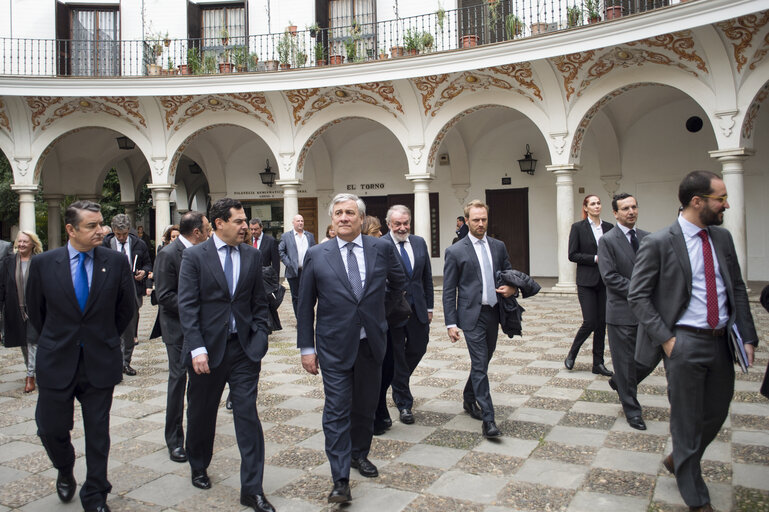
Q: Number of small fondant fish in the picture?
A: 0